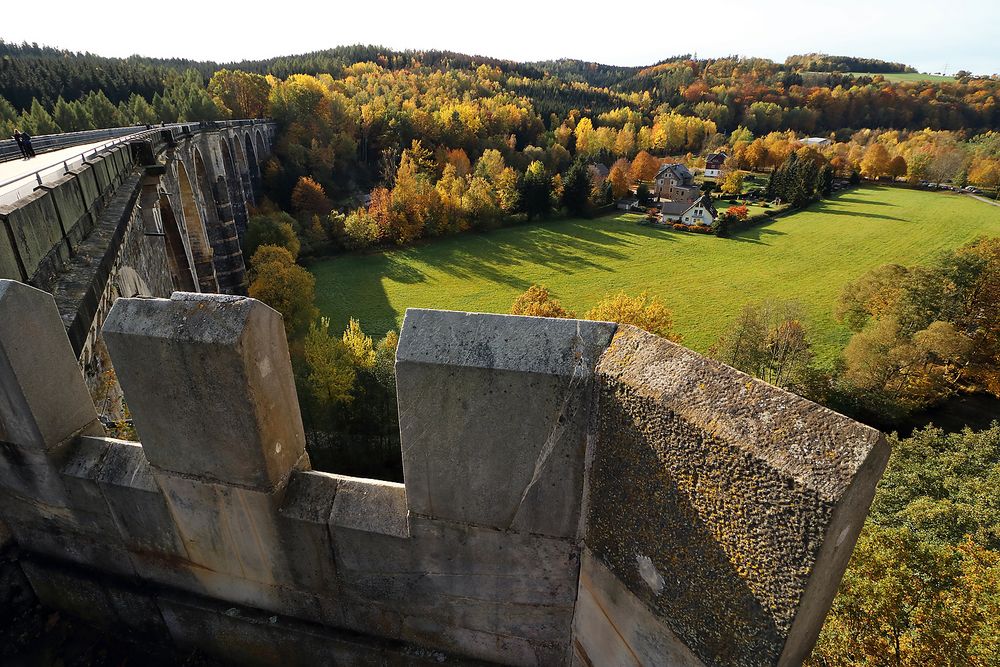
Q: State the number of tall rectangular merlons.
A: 4